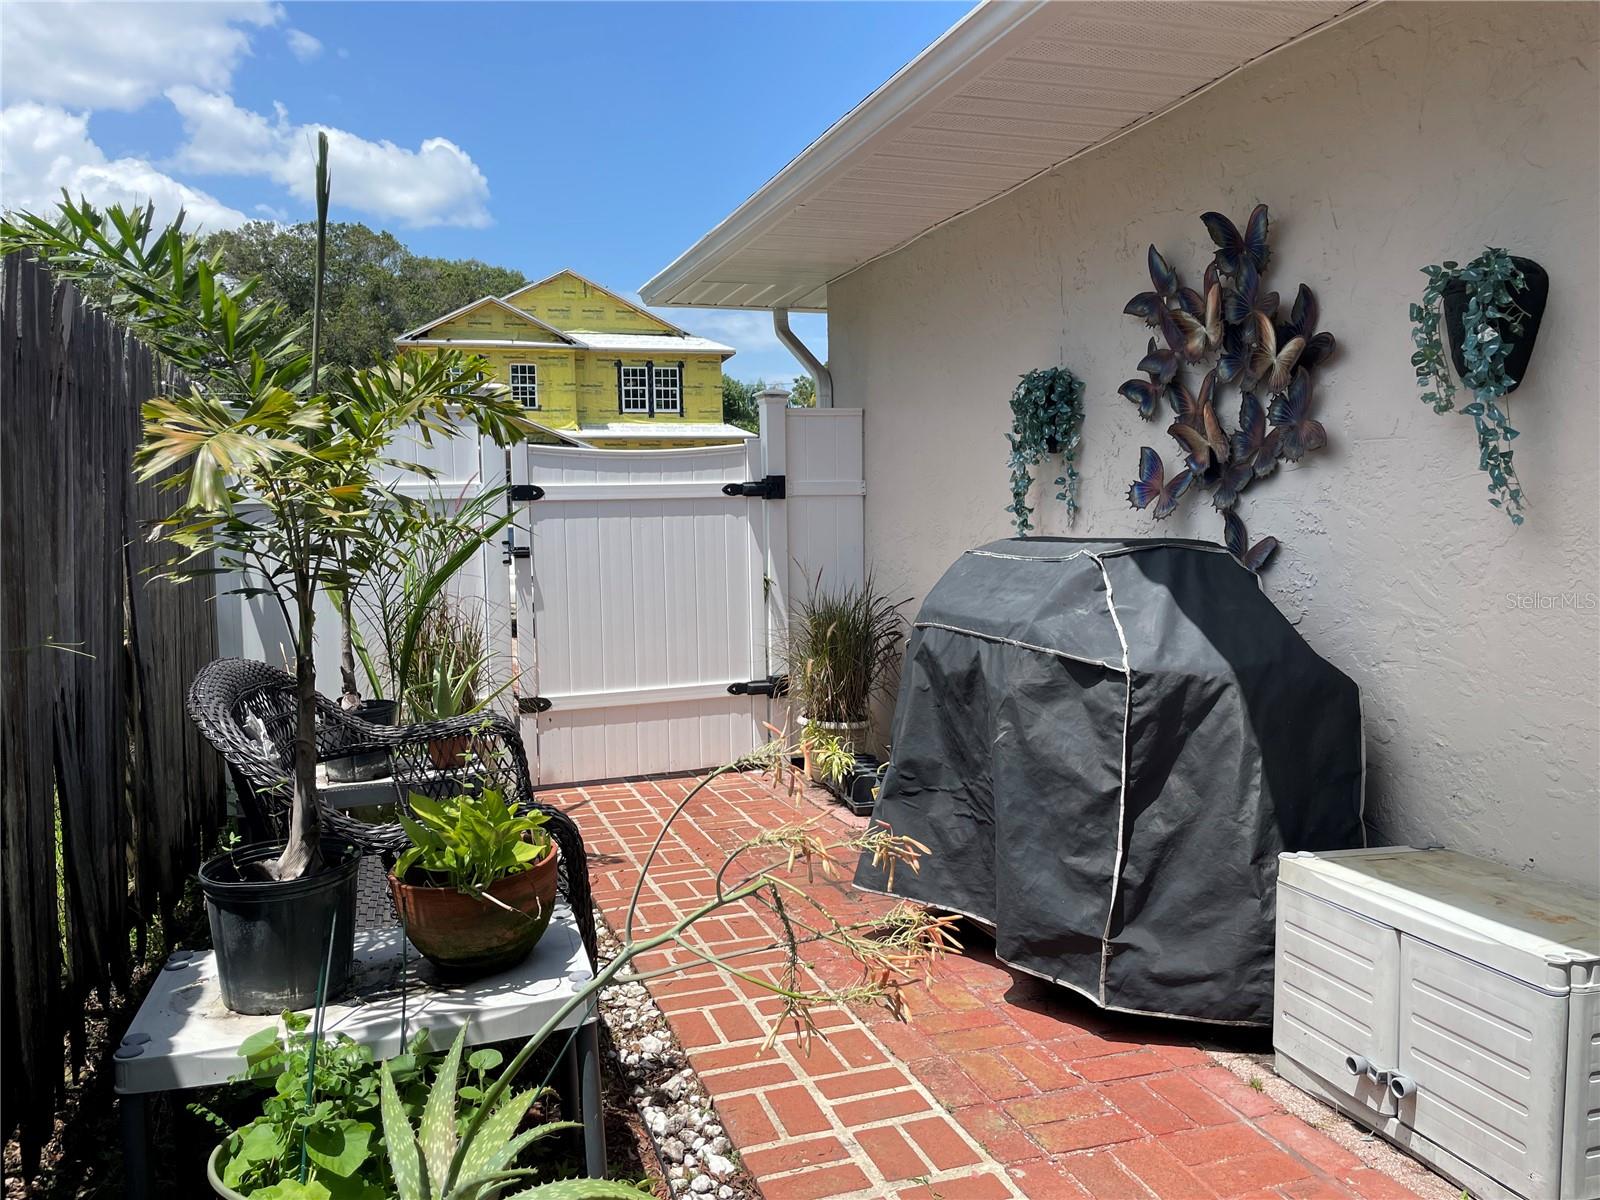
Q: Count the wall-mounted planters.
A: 2